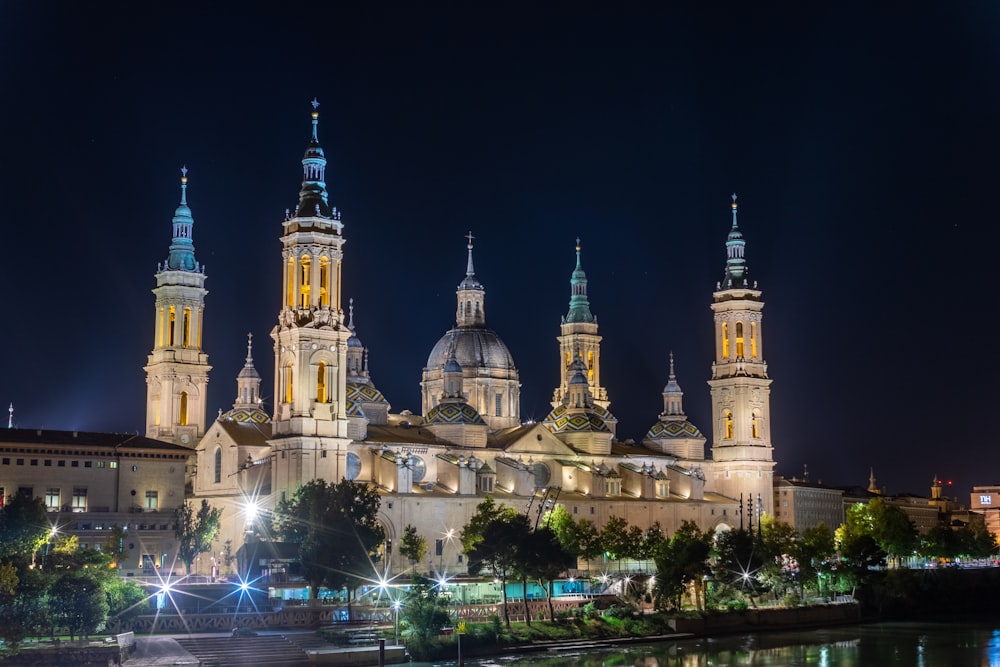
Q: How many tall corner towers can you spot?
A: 4